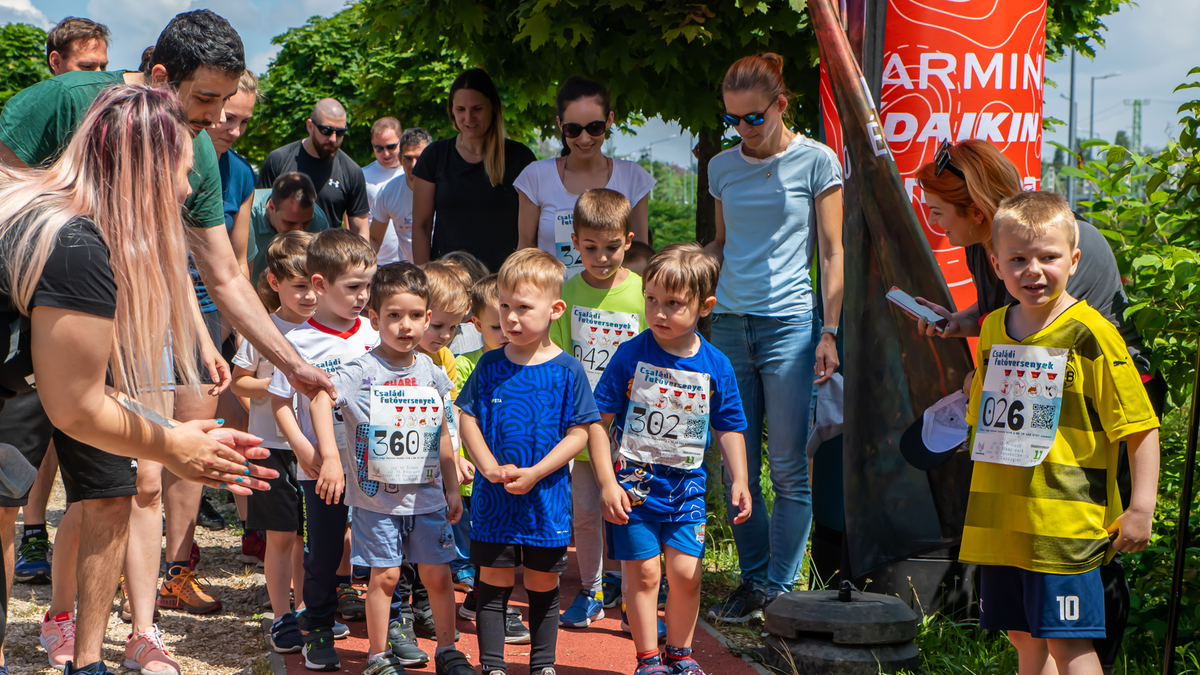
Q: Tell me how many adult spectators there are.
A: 12